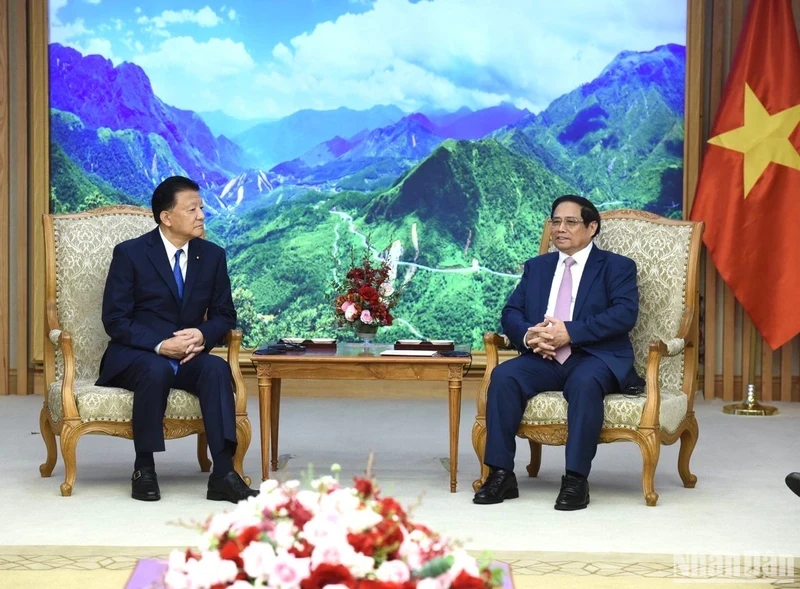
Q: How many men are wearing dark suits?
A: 2